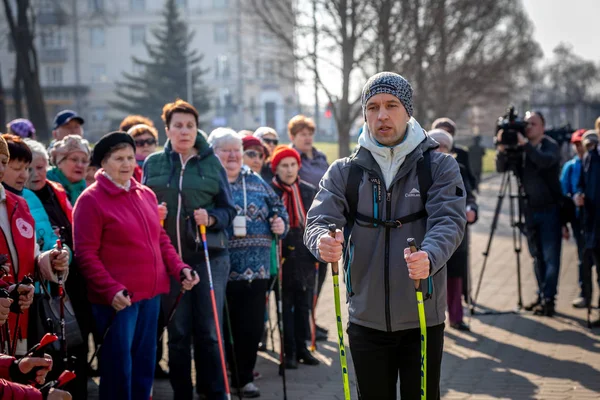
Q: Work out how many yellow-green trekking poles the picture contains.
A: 2